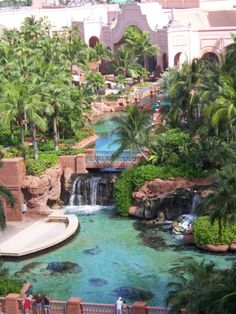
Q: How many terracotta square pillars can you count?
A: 3